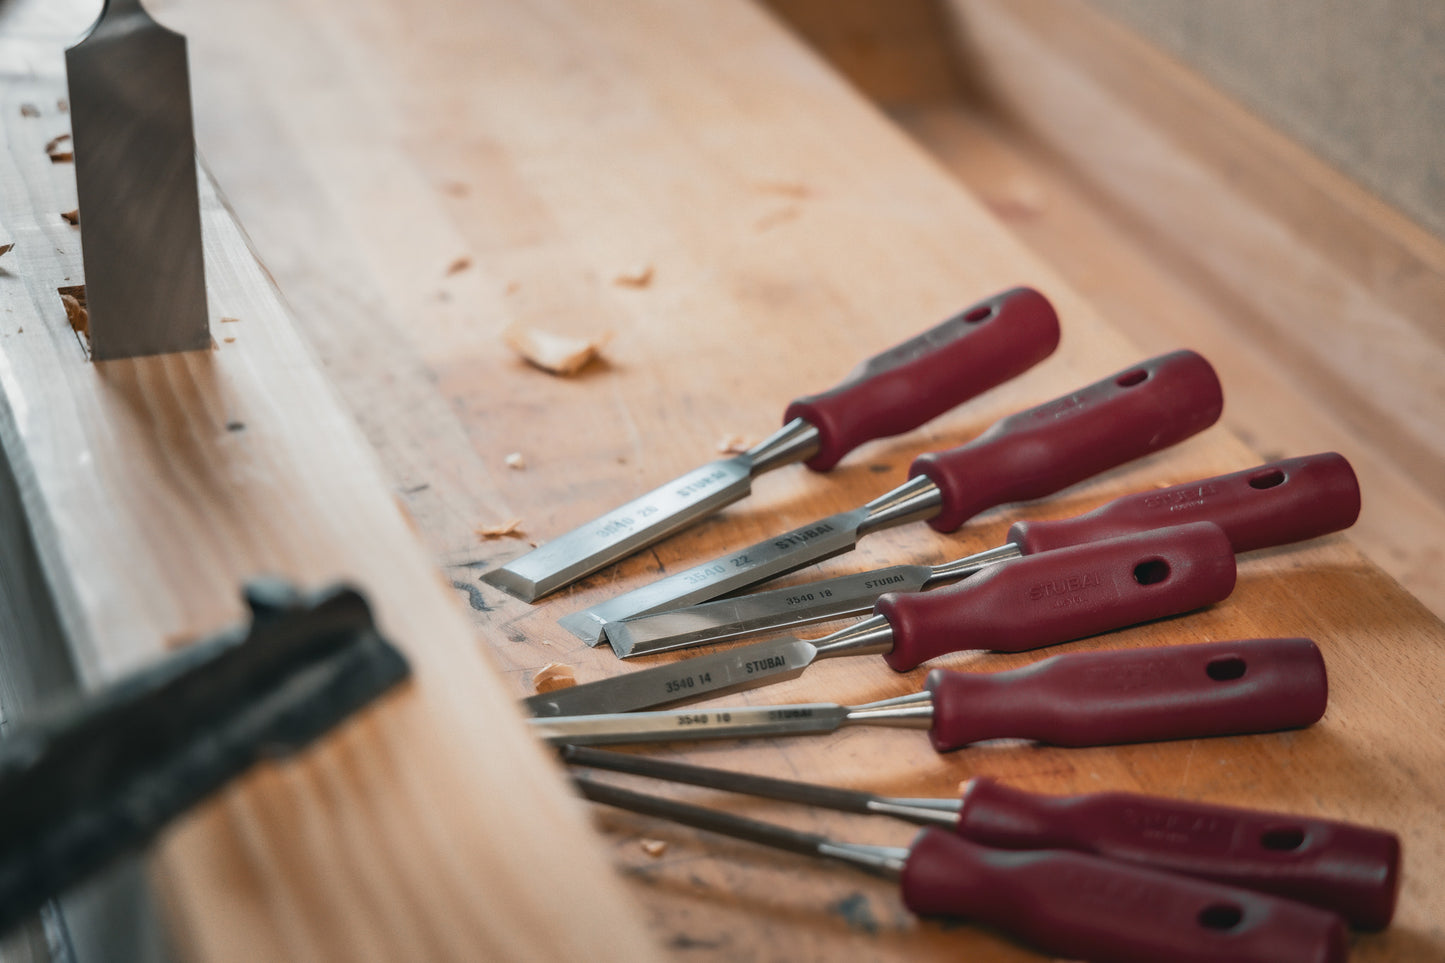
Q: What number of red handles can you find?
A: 7